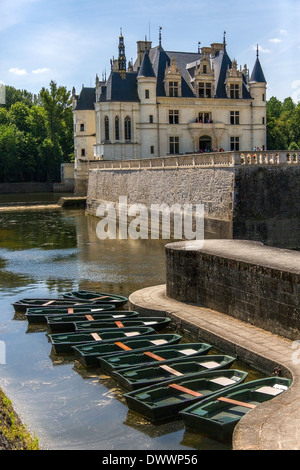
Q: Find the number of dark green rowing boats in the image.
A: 11